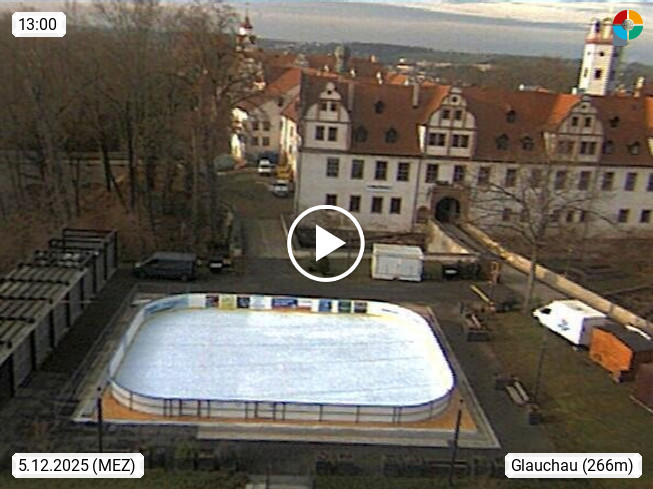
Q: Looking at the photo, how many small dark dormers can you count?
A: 9